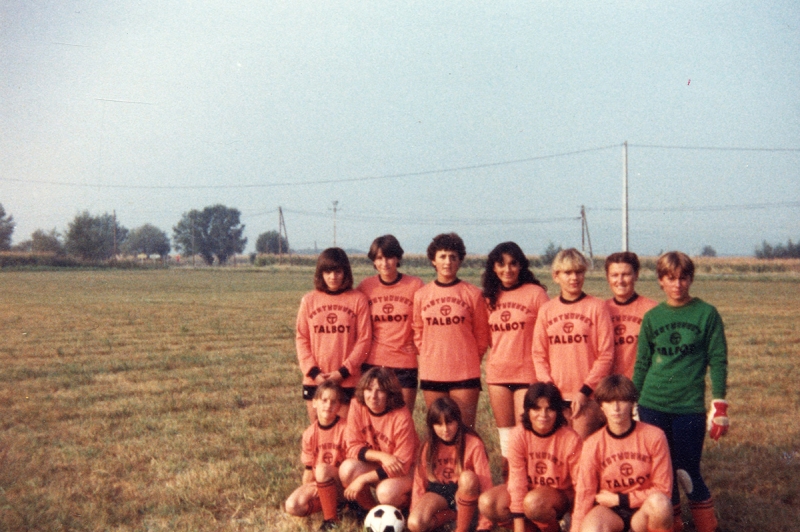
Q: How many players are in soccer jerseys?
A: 12